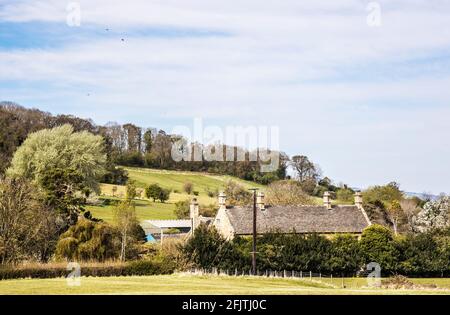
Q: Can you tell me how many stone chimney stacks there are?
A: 5